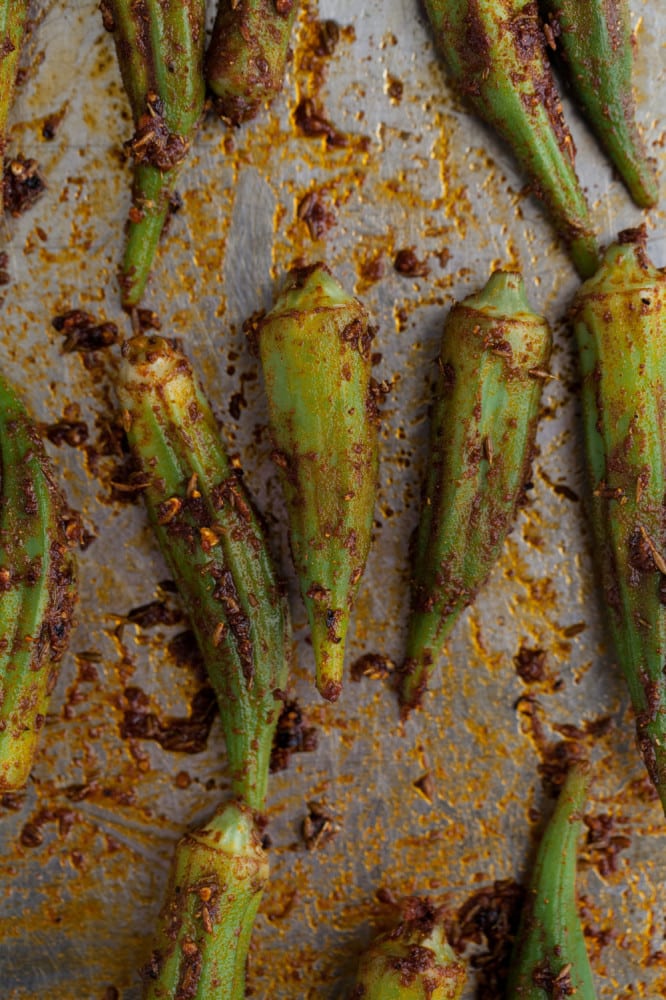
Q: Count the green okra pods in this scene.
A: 13